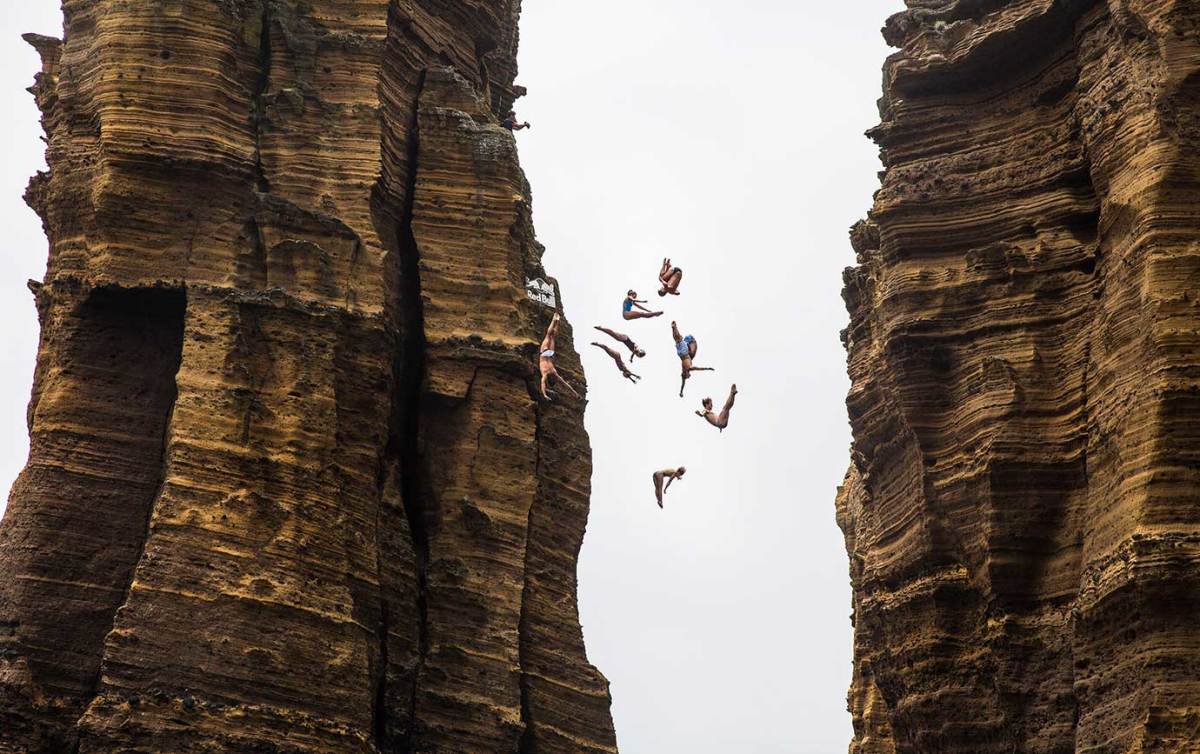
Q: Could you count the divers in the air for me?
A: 8